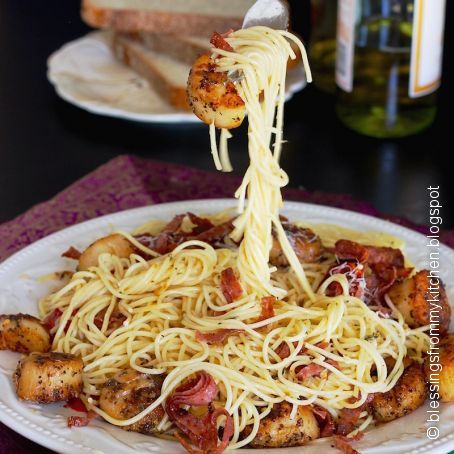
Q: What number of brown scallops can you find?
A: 10